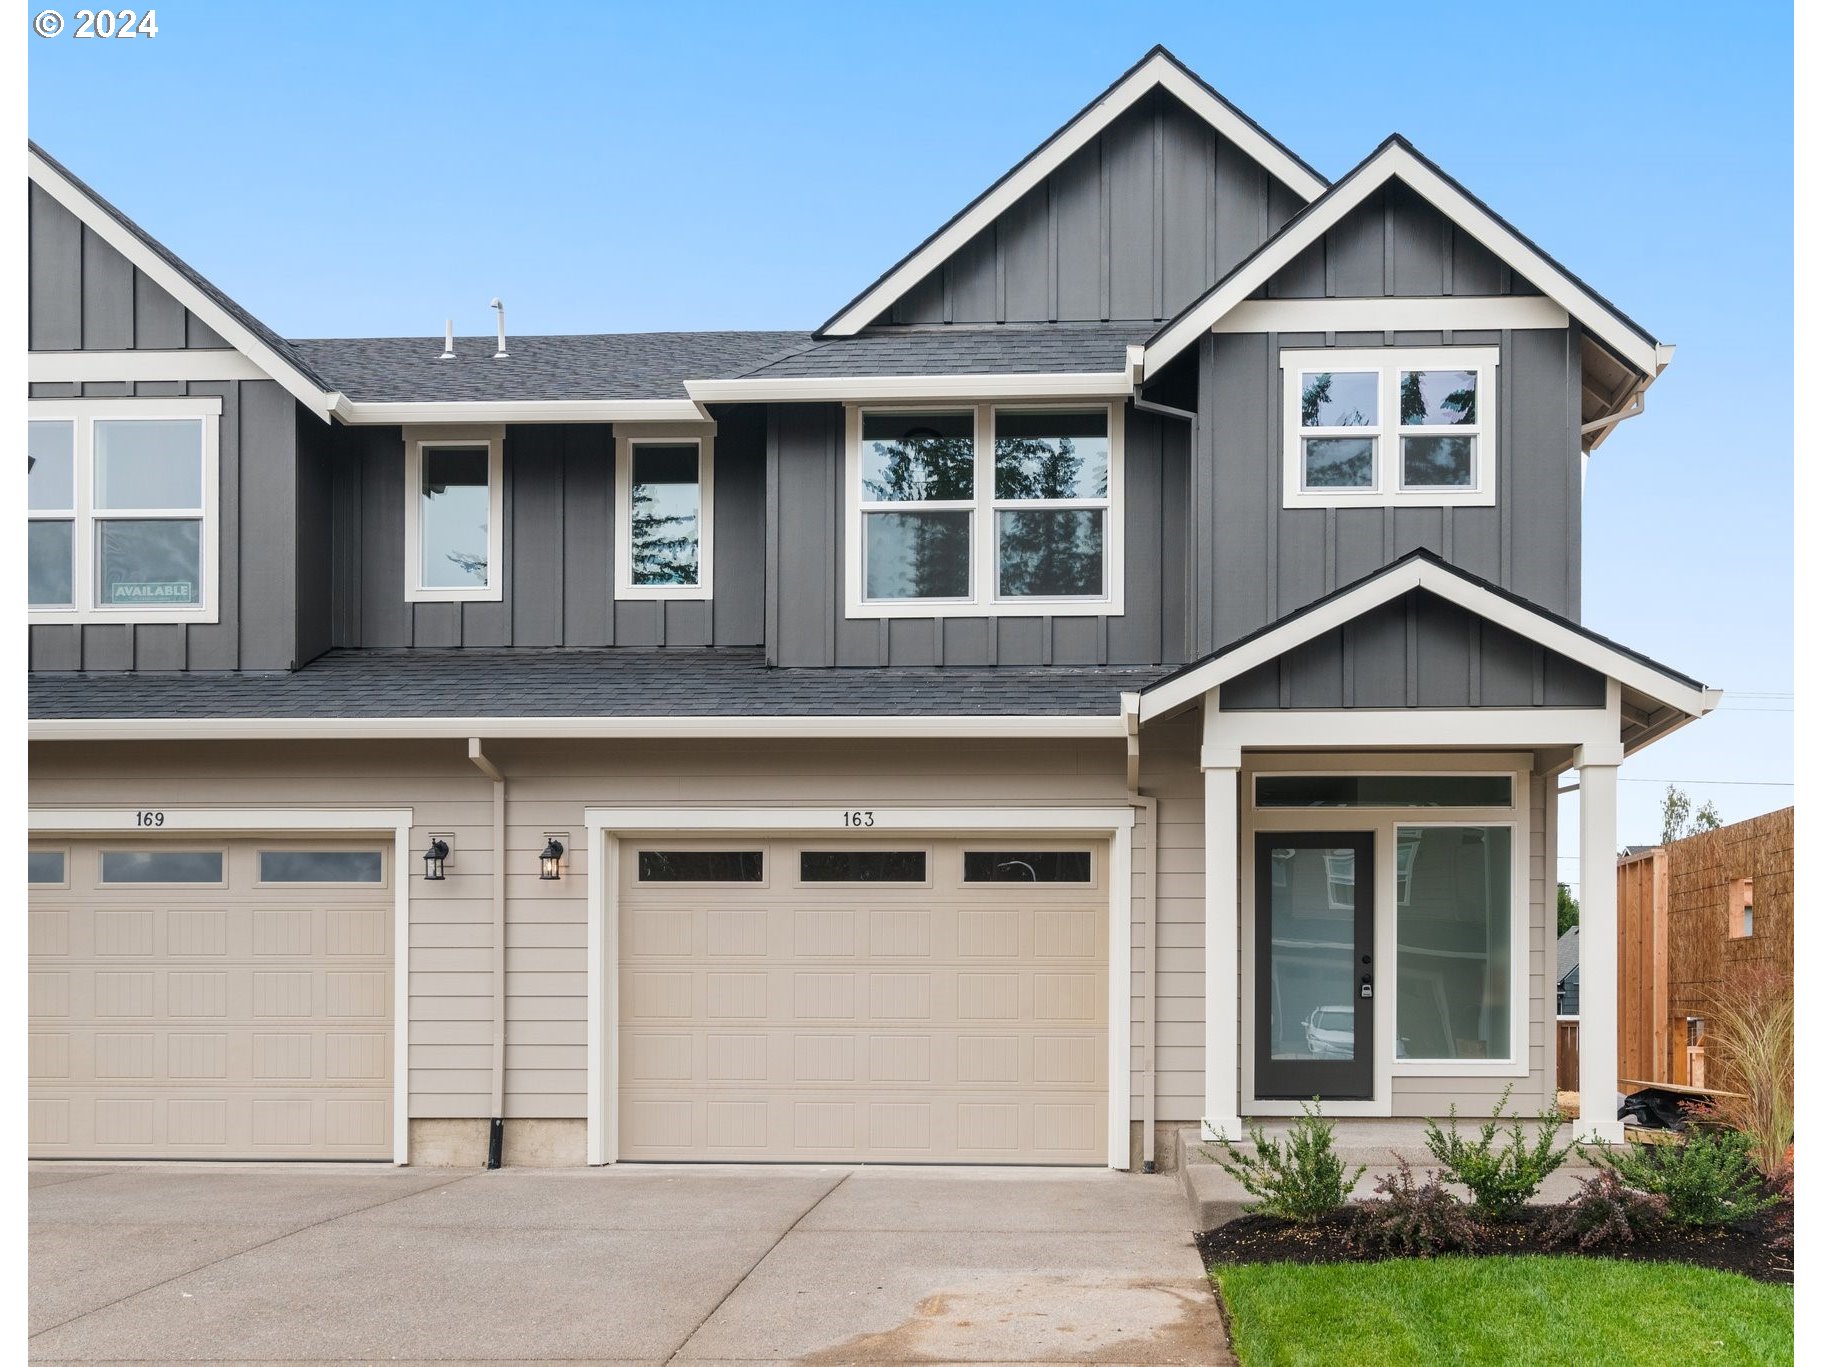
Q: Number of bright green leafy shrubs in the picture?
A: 3